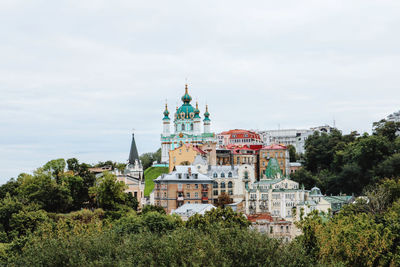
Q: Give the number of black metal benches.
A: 0